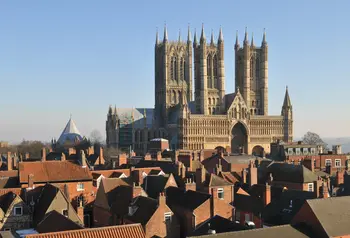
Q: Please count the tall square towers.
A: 3